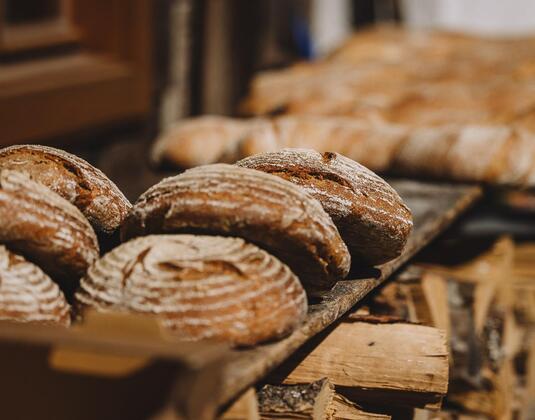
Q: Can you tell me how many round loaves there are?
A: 6